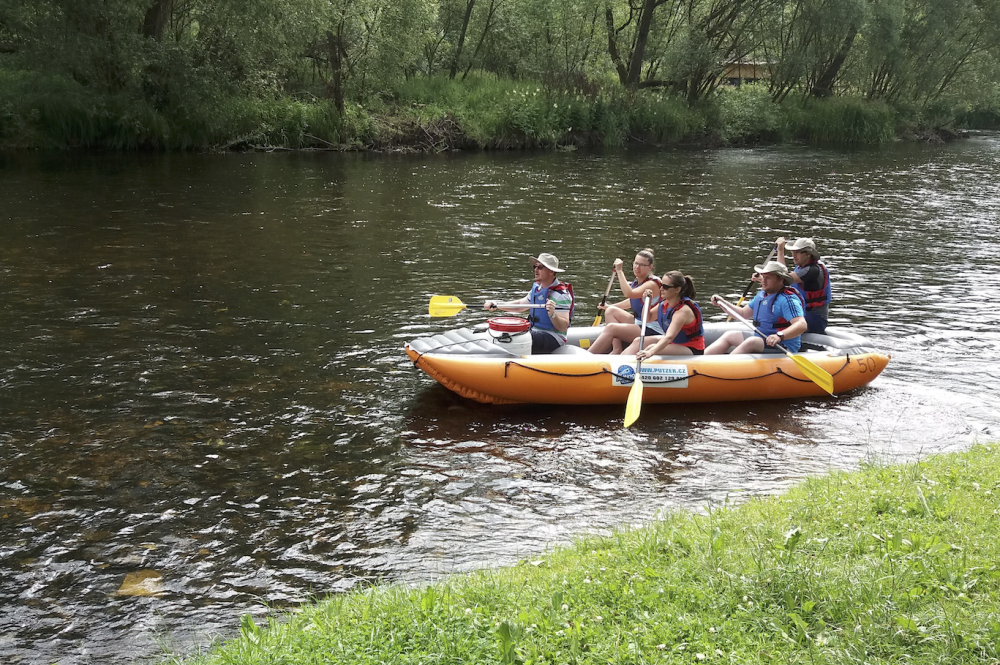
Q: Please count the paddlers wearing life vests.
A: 5